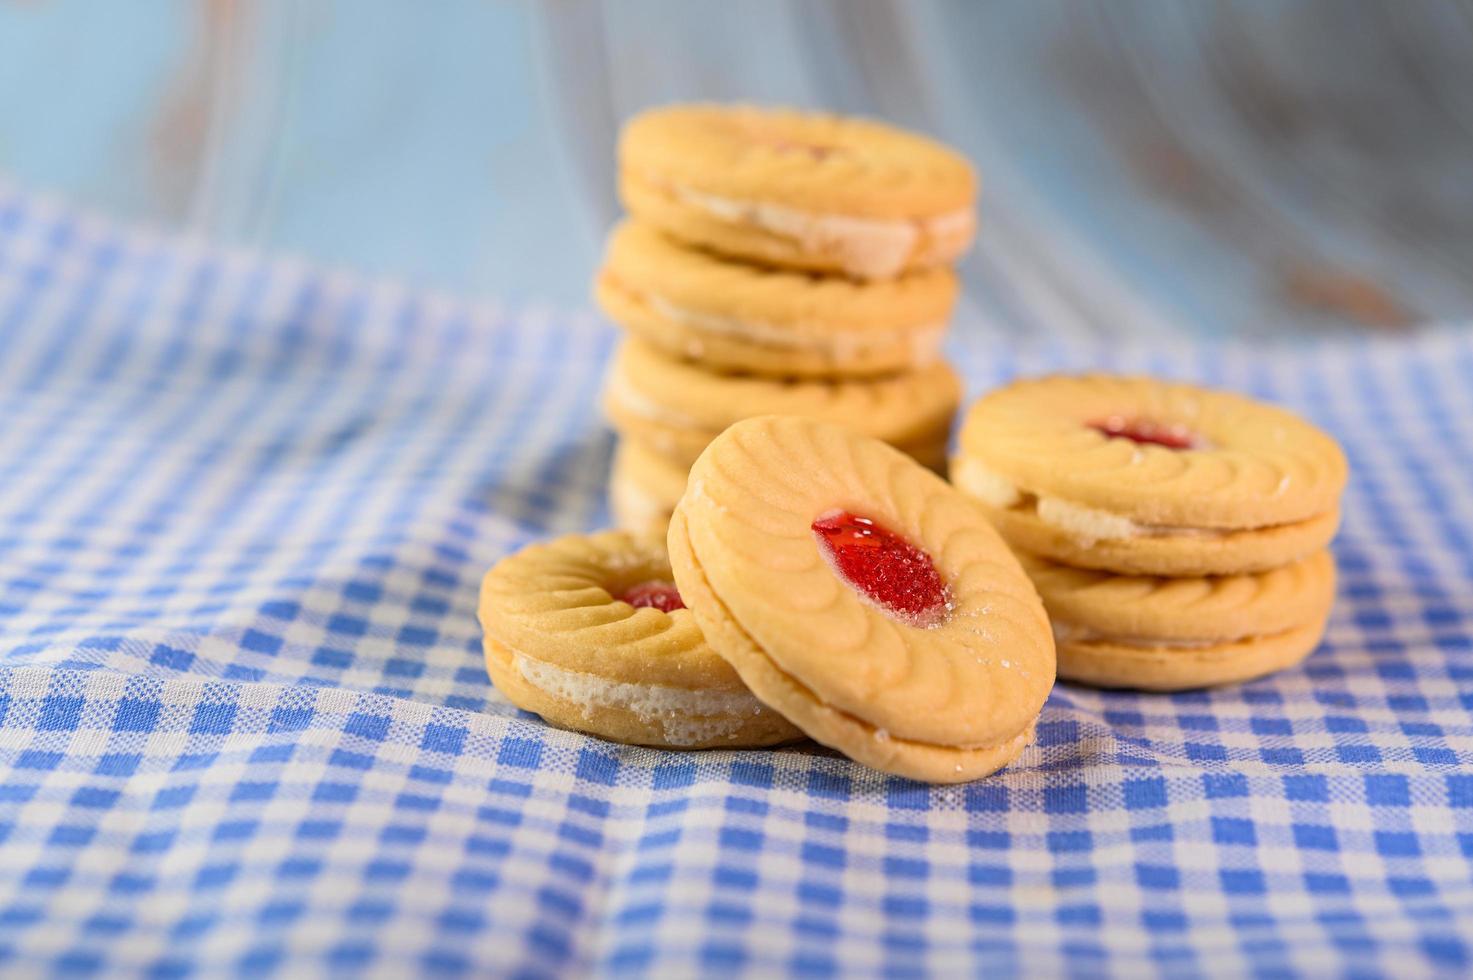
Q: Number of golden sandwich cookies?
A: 8